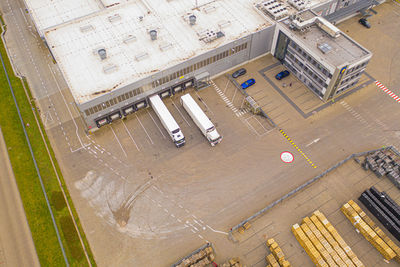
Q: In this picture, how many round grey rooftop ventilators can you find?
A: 3